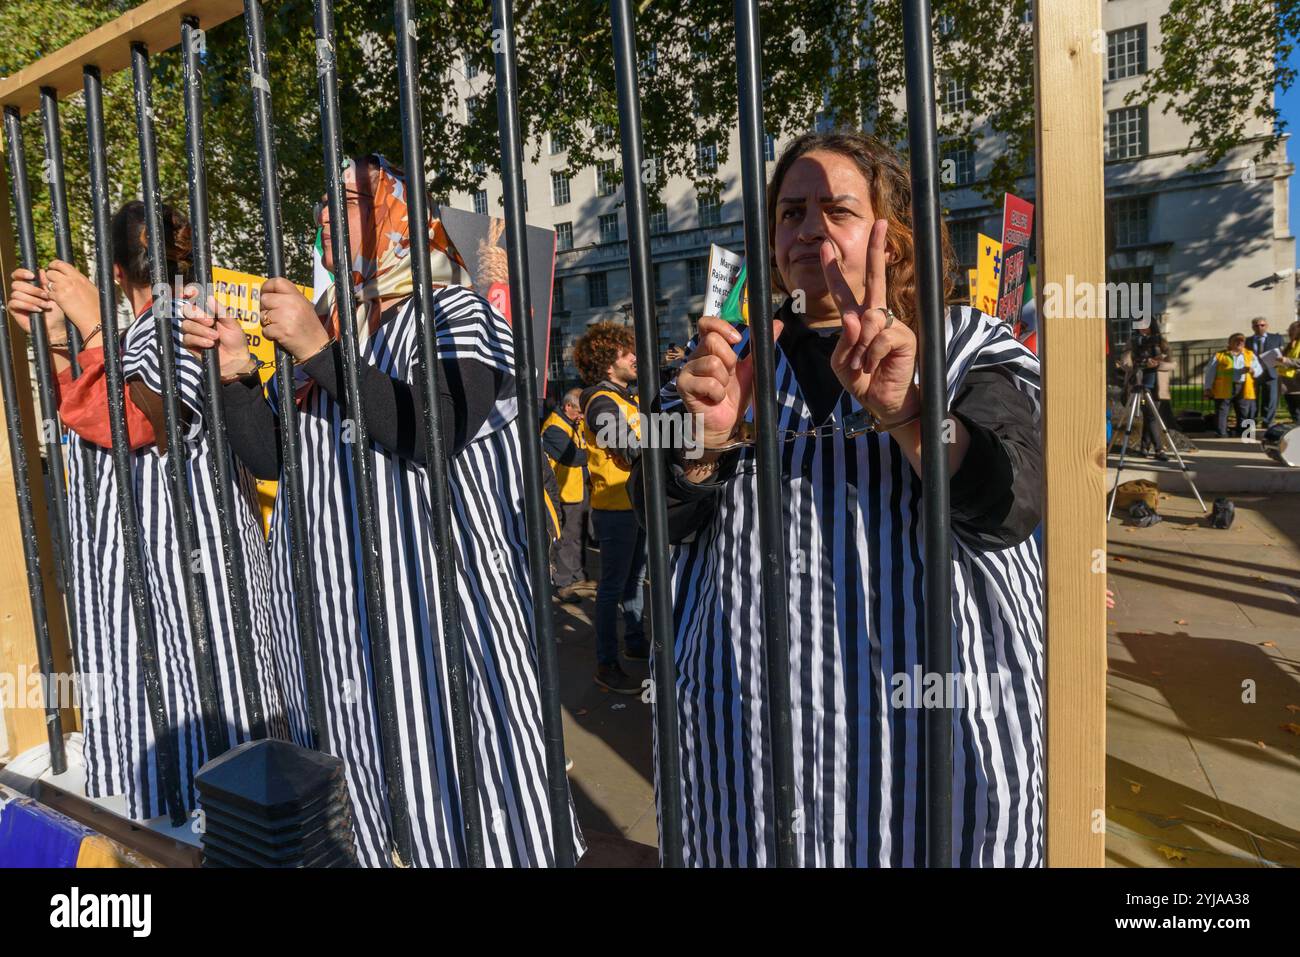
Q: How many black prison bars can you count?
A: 13